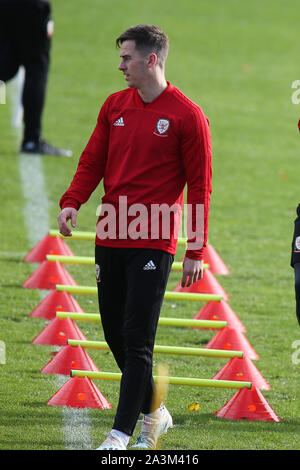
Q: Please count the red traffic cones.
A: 12